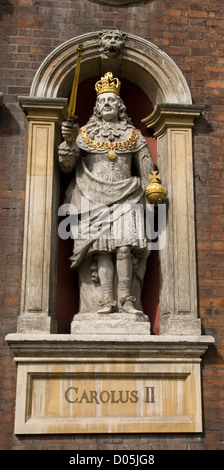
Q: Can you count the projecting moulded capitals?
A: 2